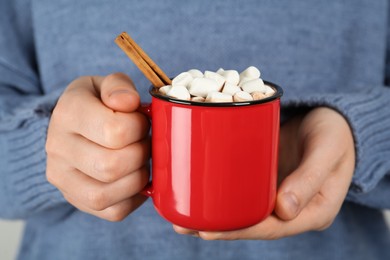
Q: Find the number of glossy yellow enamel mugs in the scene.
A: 0